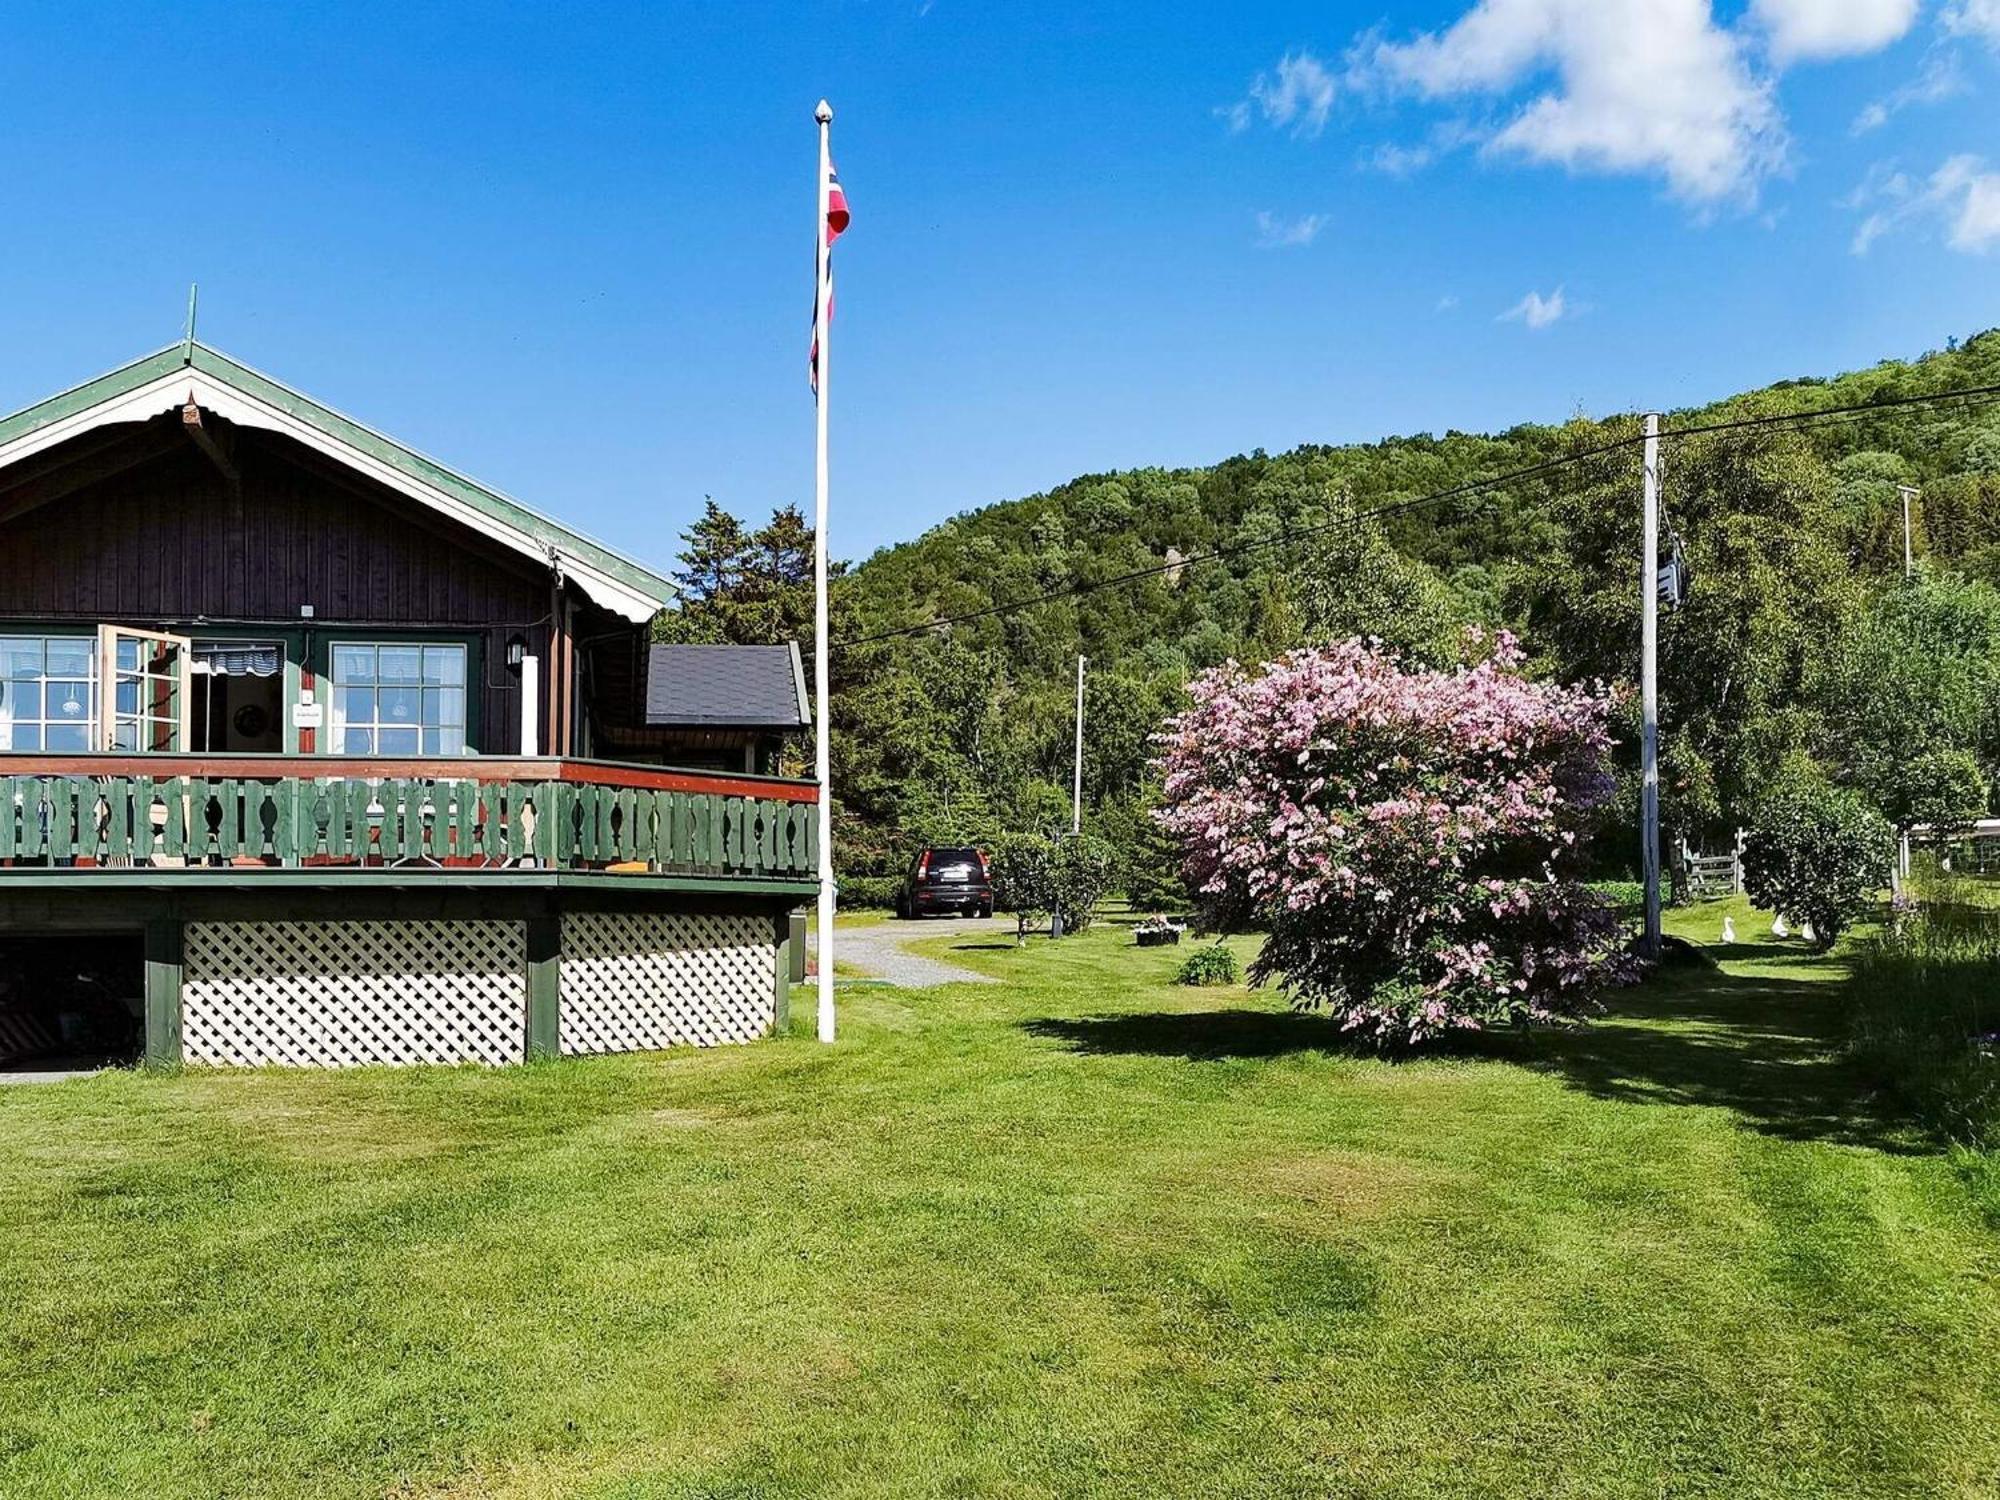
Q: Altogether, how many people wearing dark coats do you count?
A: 0